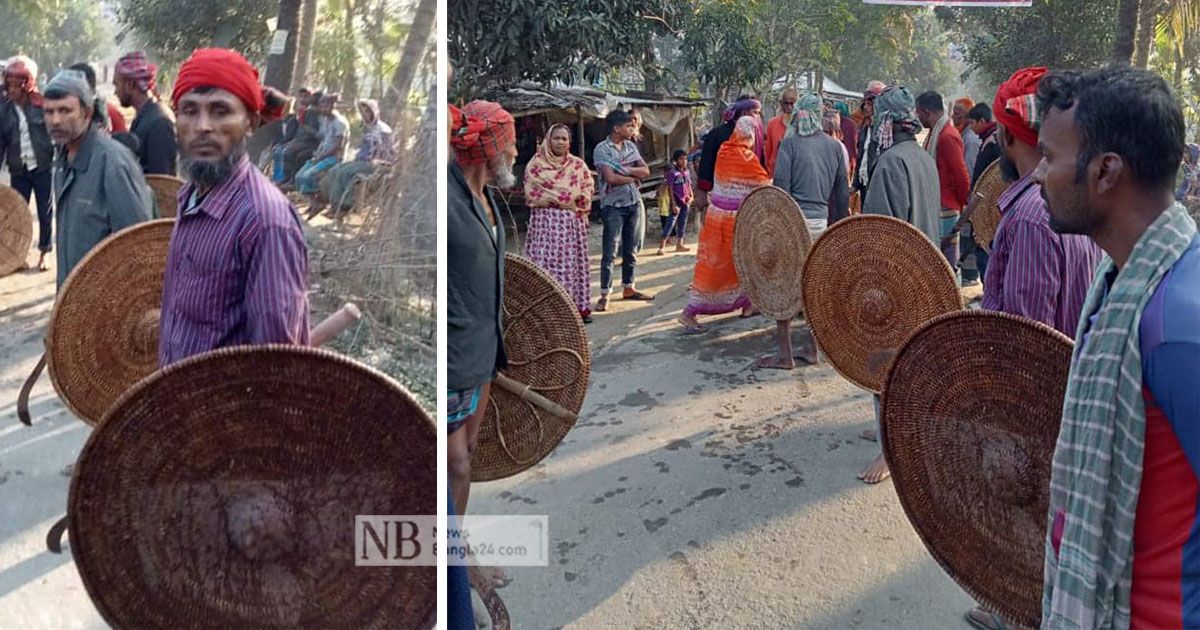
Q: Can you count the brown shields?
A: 9